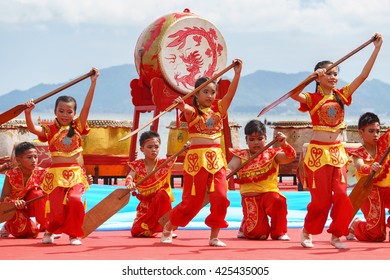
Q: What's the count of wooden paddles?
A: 7